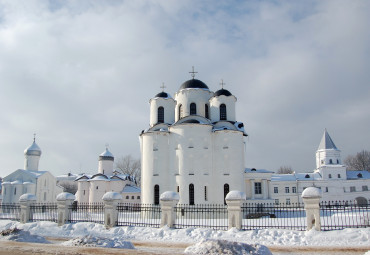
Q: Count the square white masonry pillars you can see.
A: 6